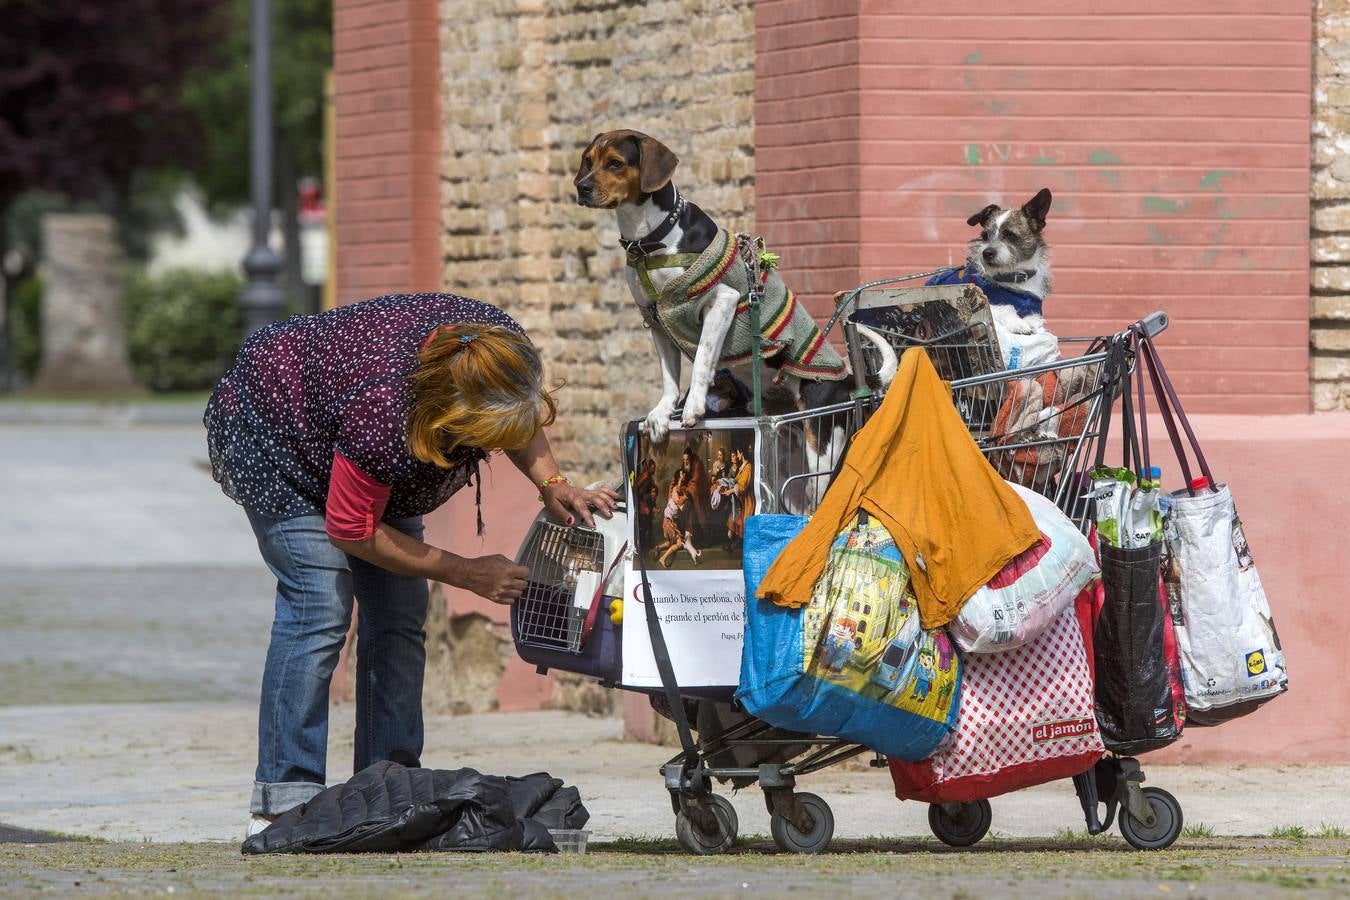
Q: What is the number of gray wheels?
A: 4